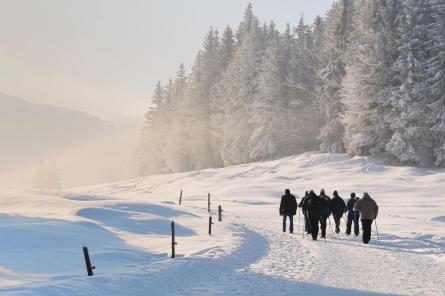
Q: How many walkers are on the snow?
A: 7